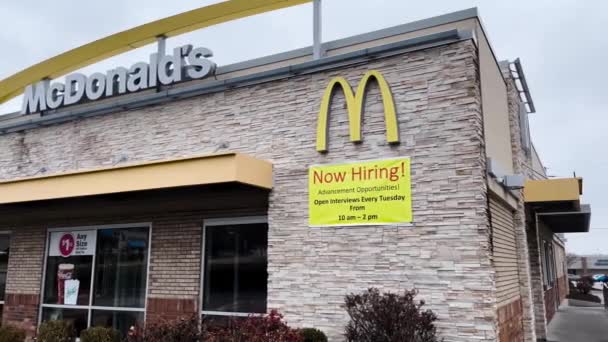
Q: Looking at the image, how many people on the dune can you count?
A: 0